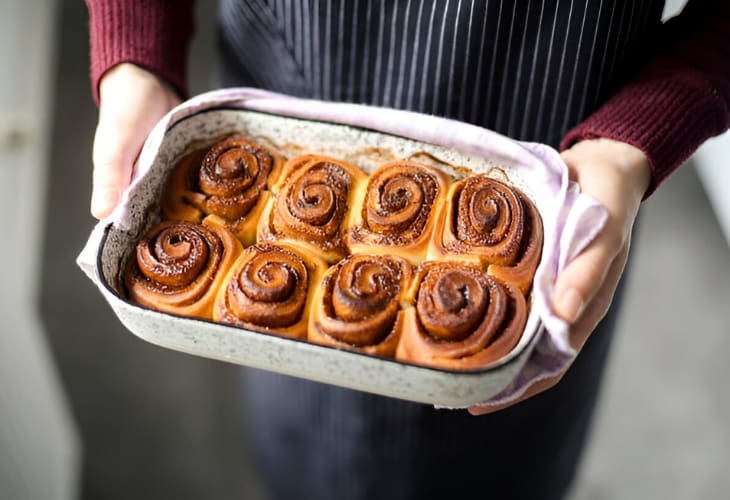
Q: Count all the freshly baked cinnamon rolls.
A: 8